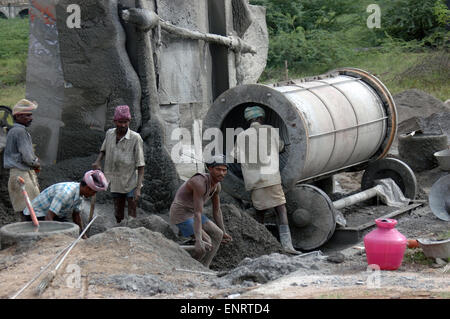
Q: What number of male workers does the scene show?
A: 5